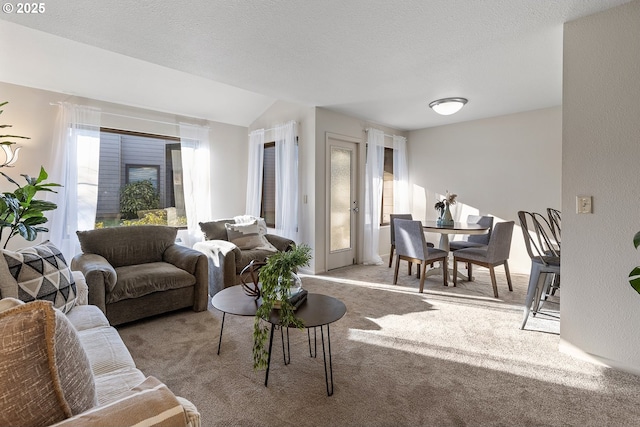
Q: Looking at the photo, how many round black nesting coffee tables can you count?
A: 2